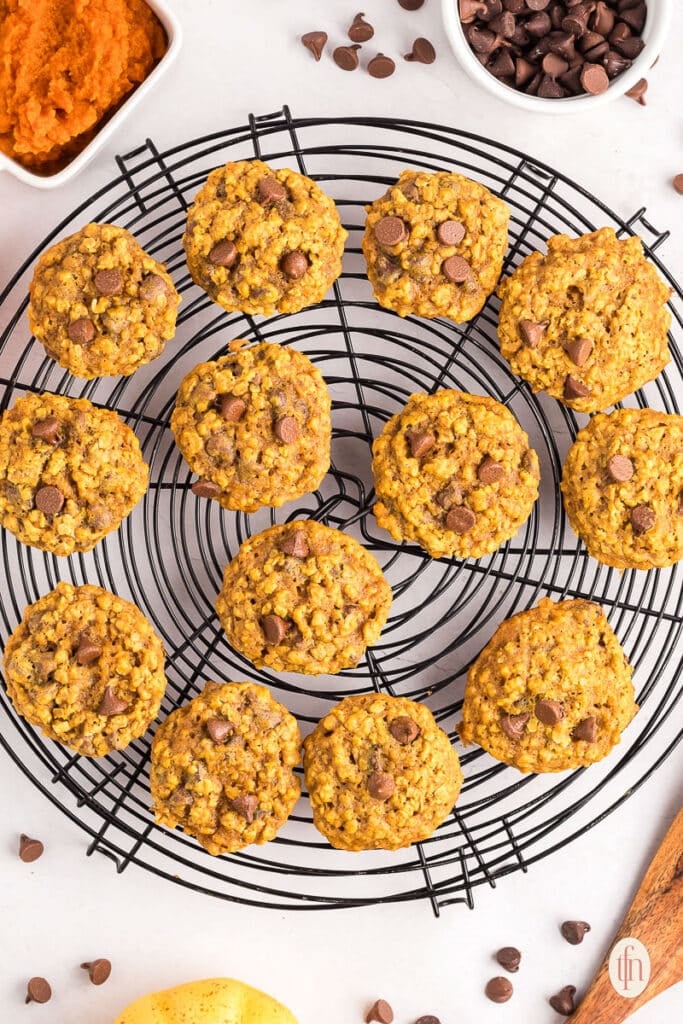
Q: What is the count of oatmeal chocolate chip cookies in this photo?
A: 13